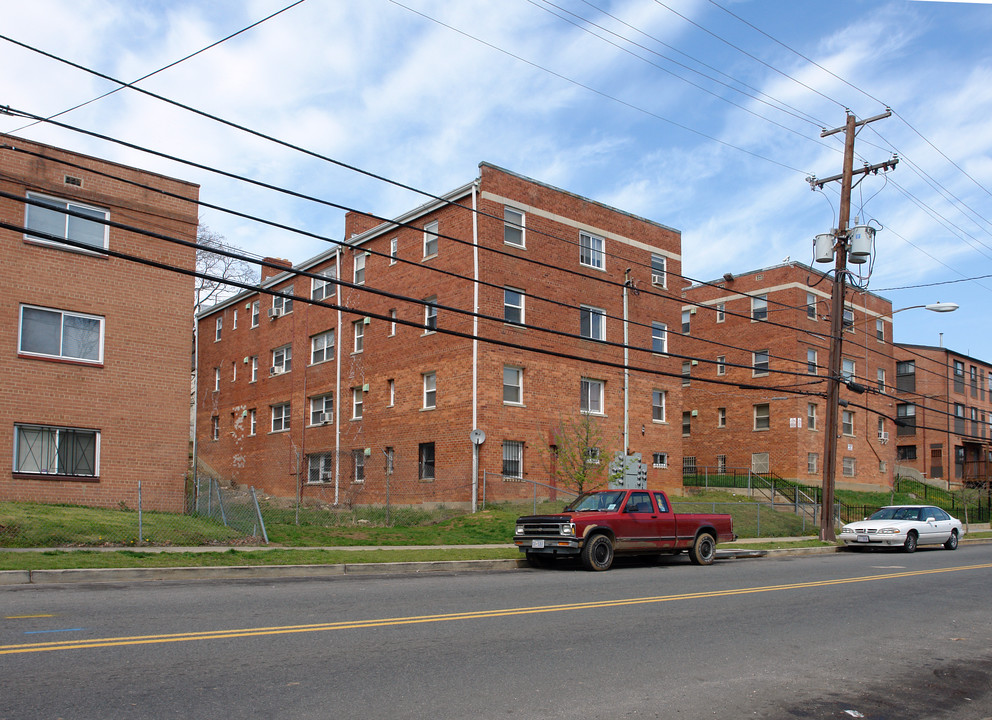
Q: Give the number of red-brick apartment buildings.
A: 4